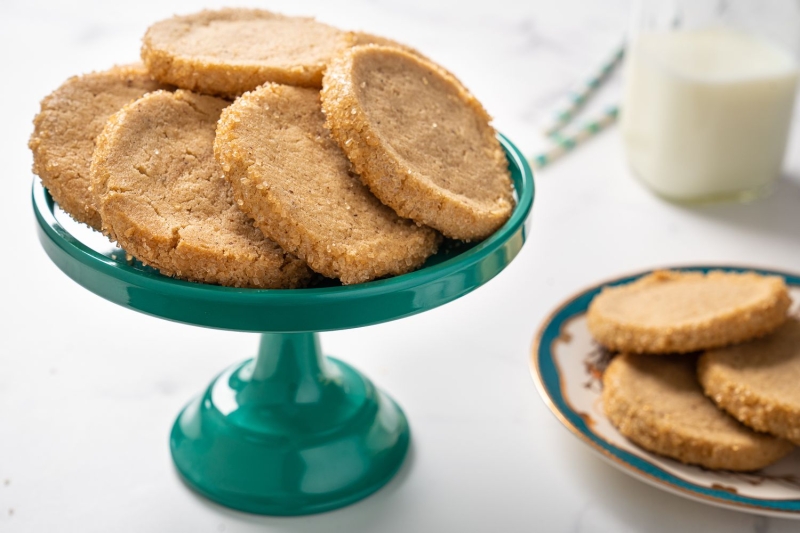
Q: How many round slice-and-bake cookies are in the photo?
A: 9